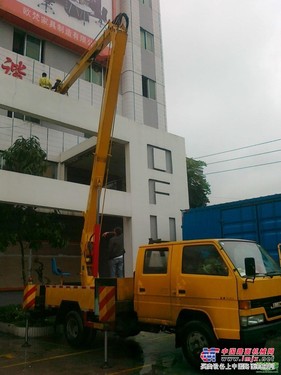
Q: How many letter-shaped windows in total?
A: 3